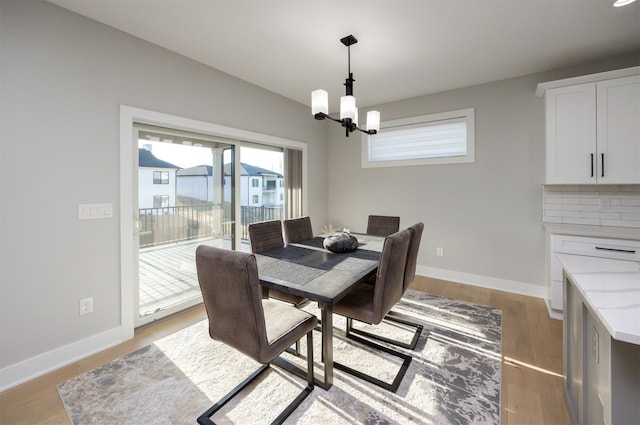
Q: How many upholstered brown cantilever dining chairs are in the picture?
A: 6